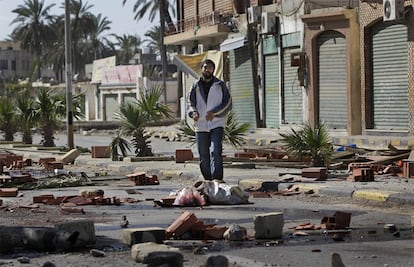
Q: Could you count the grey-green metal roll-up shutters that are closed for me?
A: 5